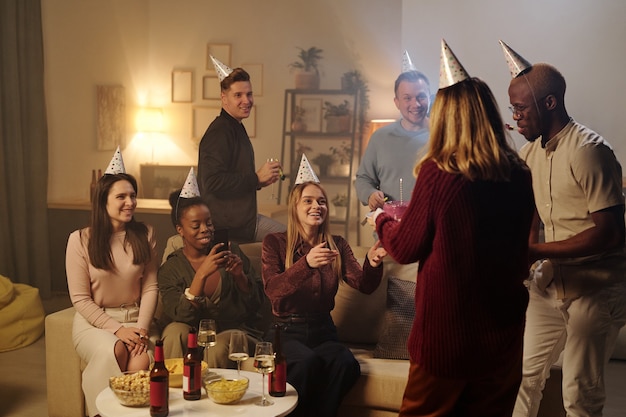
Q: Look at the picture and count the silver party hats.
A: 7